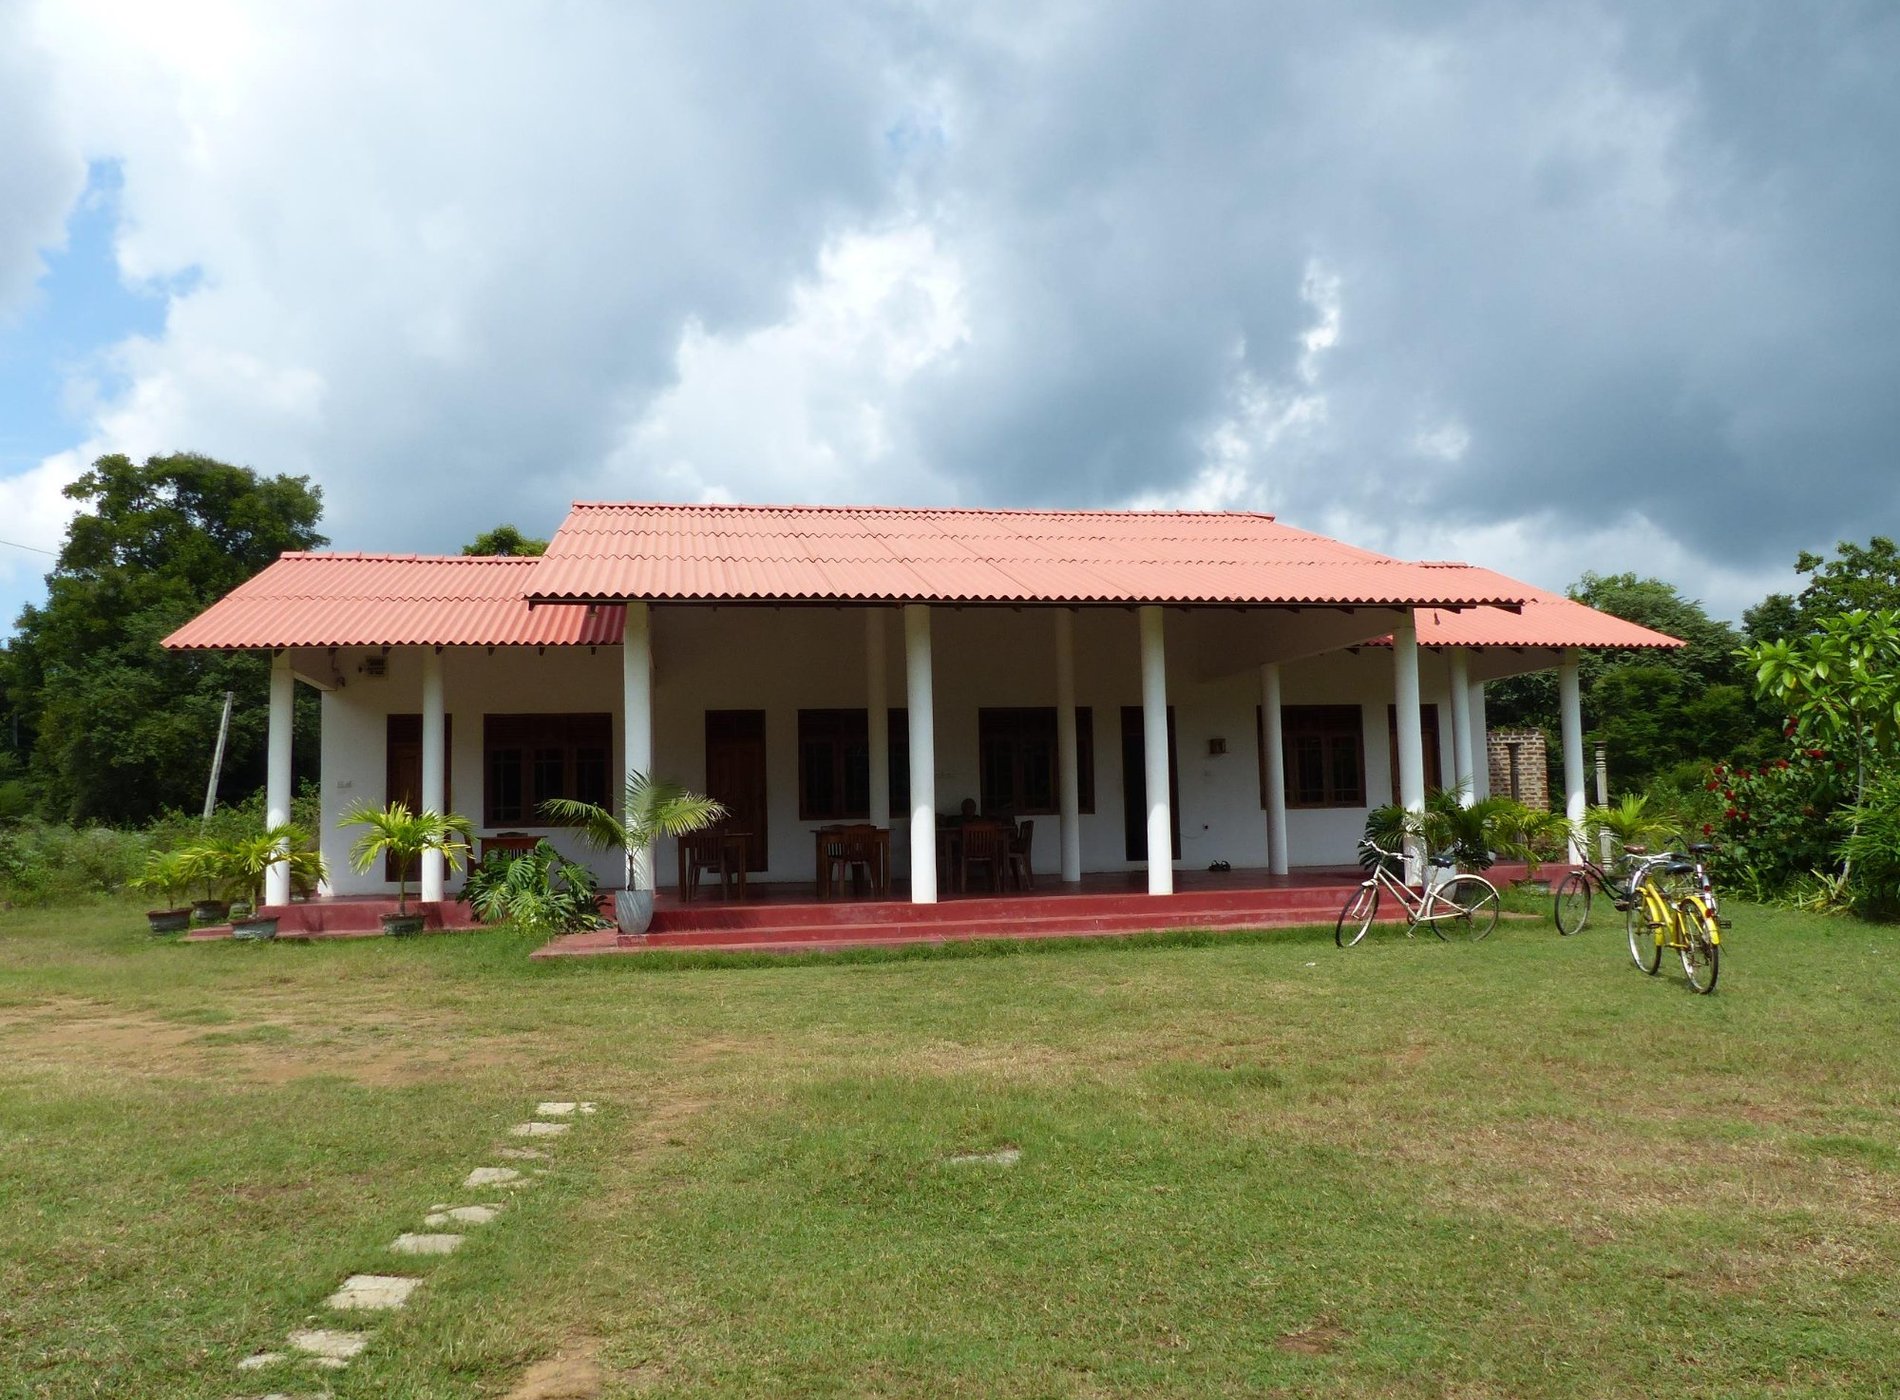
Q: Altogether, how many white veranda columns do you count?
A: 11